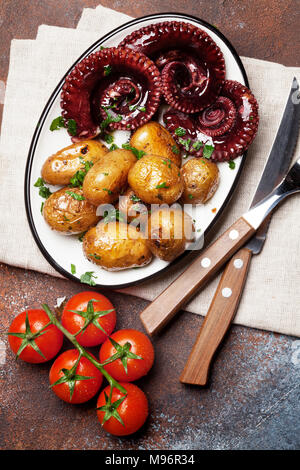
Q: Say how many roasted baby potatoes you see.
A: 9